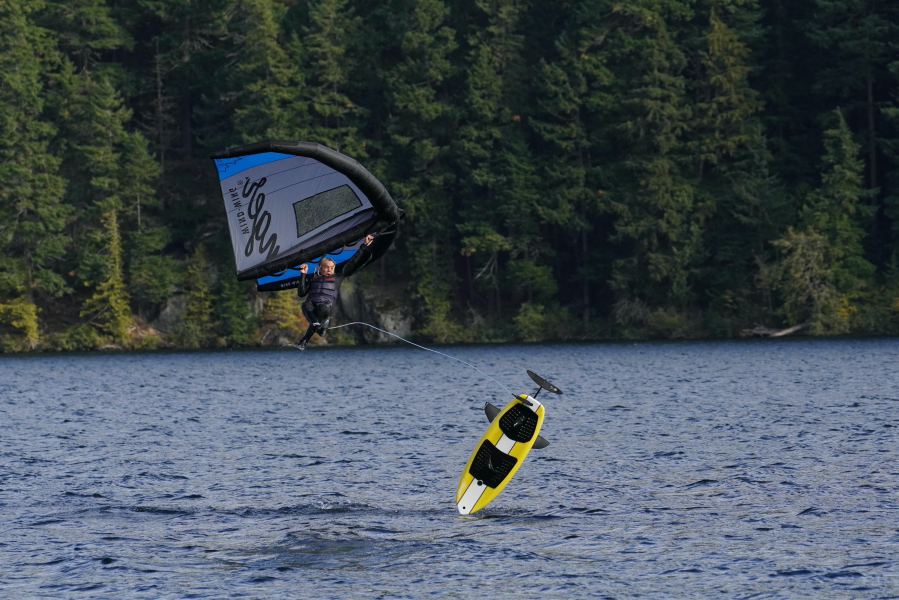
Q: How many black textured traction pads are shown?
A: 2